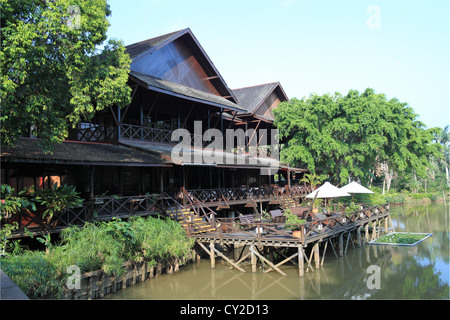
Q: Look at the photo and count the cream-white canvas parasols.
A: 2